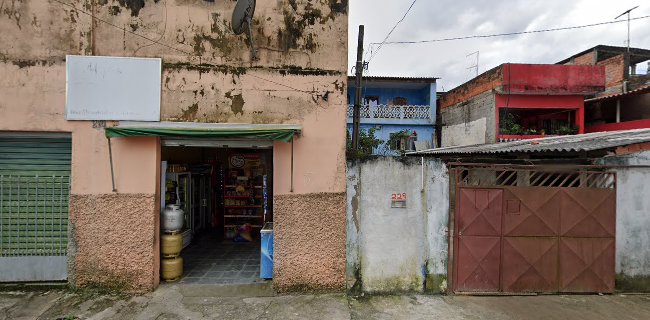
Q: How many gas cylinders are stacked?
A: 3